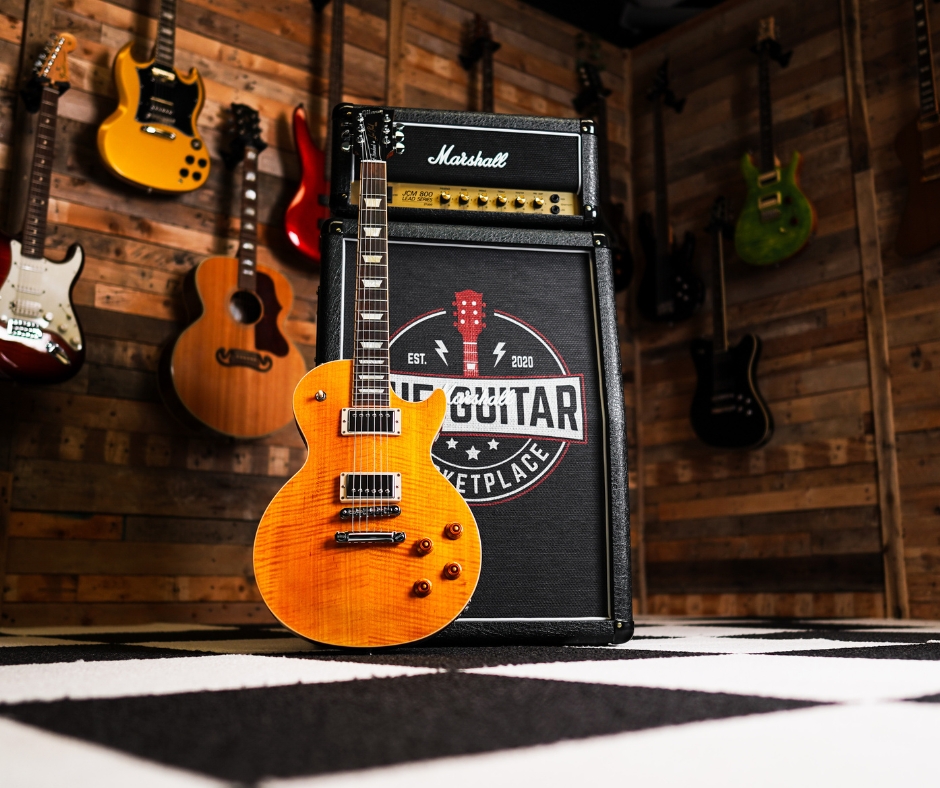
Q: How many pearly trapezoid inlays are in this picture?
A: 9